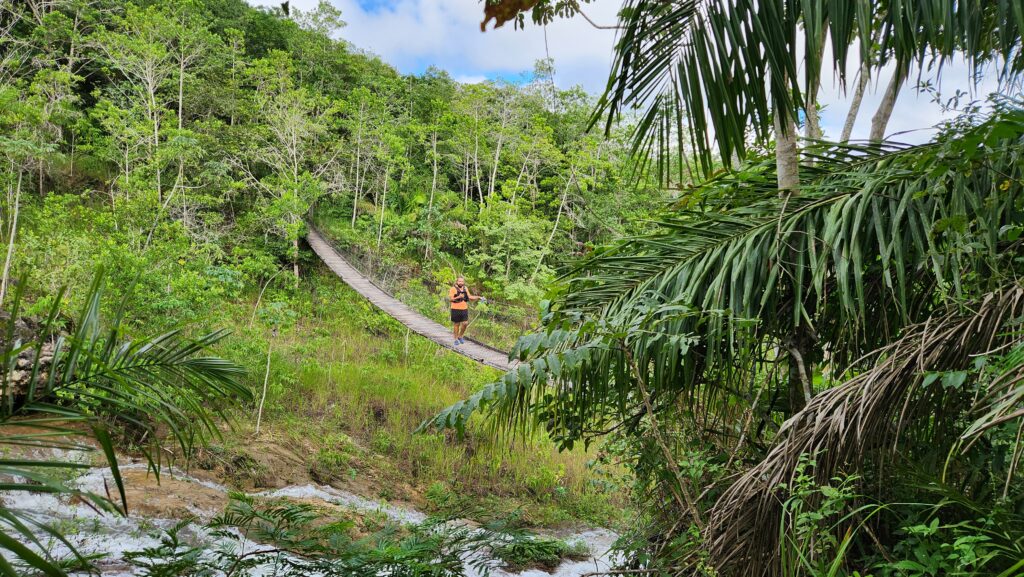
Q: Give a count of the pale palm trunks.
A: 4